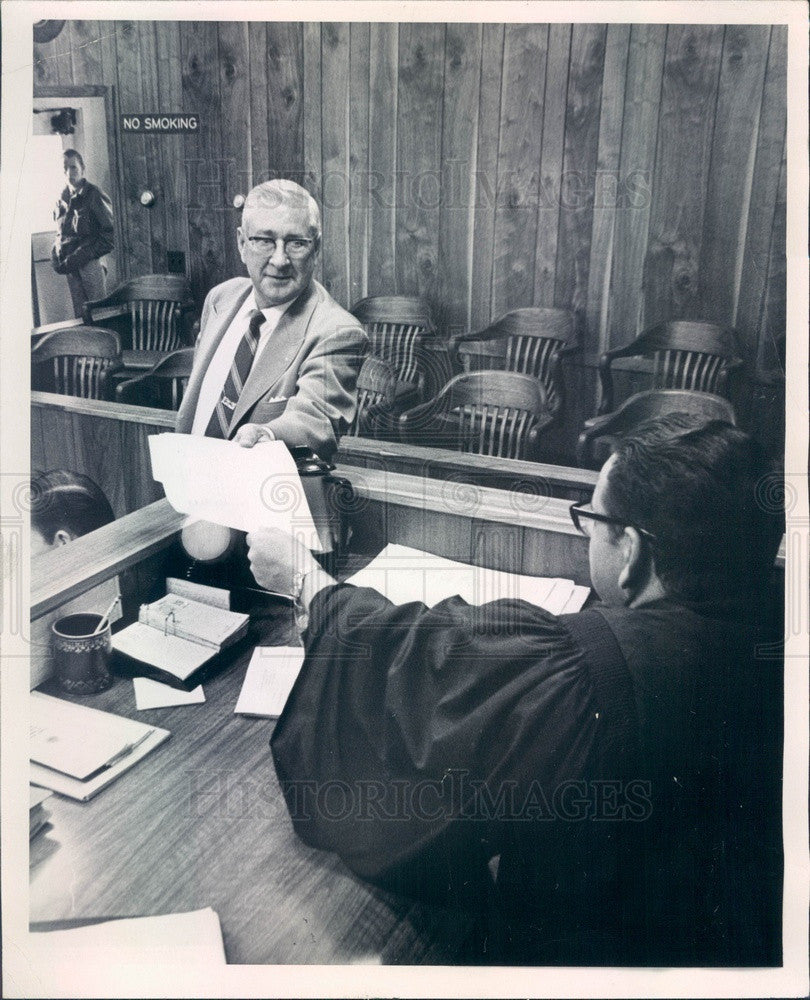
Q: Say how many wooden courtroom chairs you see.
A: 9